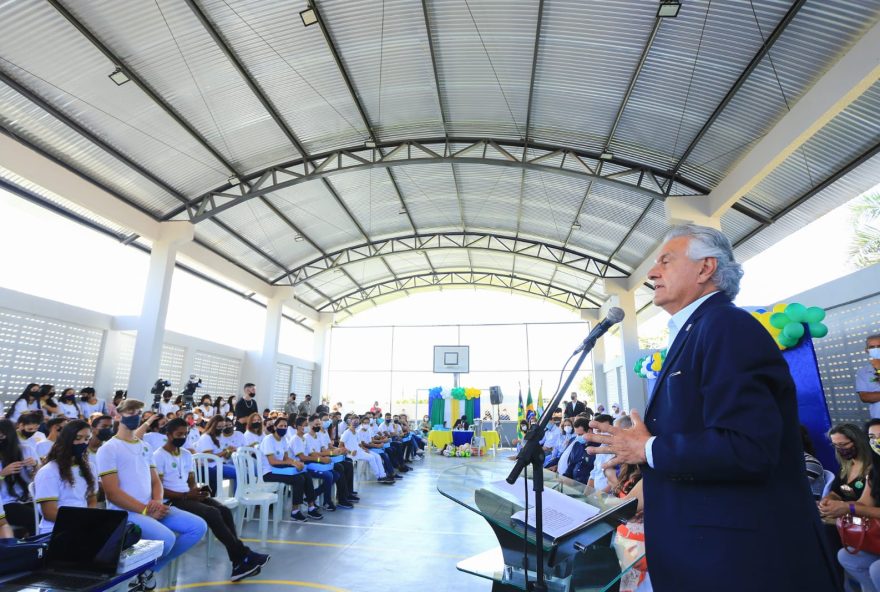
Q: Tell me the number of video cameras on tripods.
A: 2